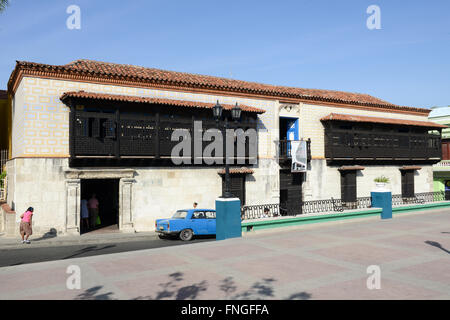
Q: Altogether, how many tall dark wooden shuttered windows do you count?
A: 3